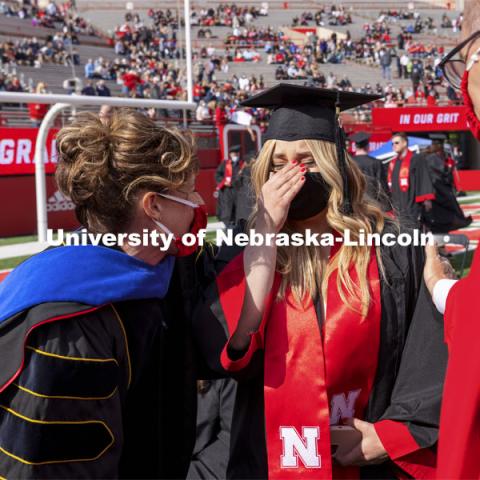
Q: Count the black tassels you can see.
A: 1